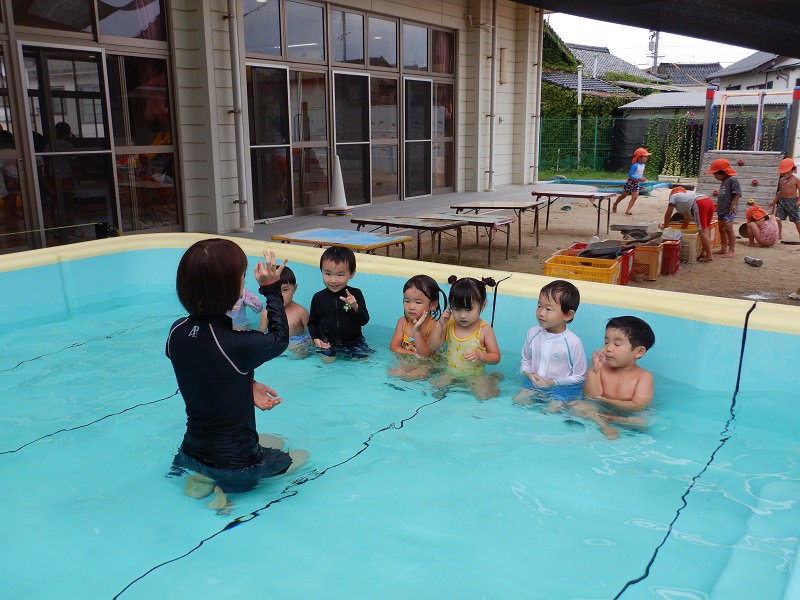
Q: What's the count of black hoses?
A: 4